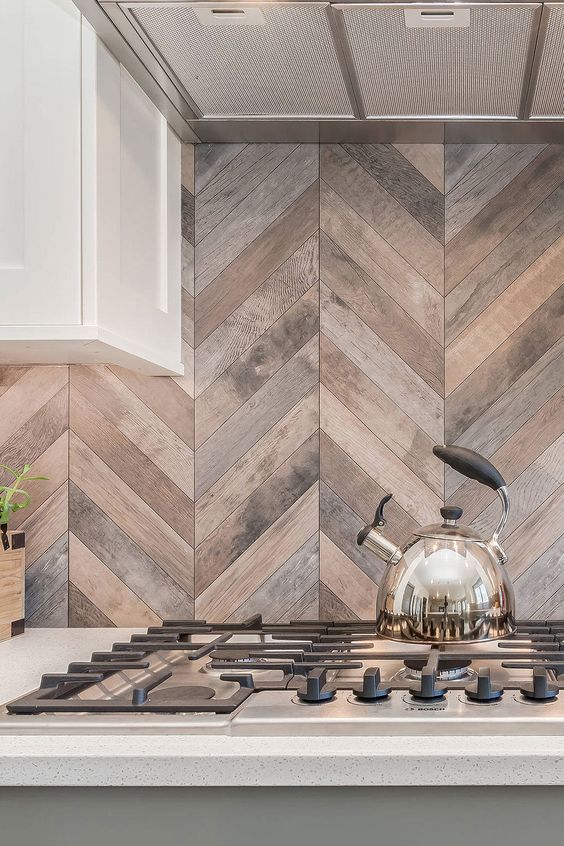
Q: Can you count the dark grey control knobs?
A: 5